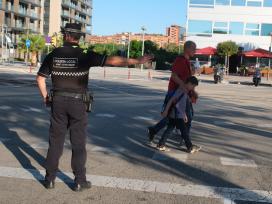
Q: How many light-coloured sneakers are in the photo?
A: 2